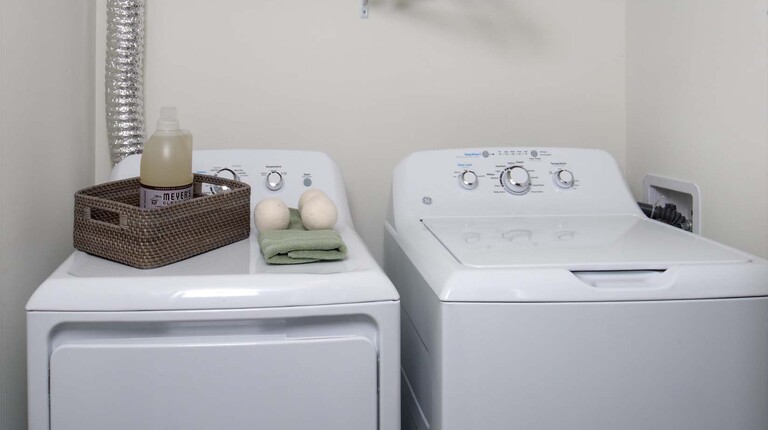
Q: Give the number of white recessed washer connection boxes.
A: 1